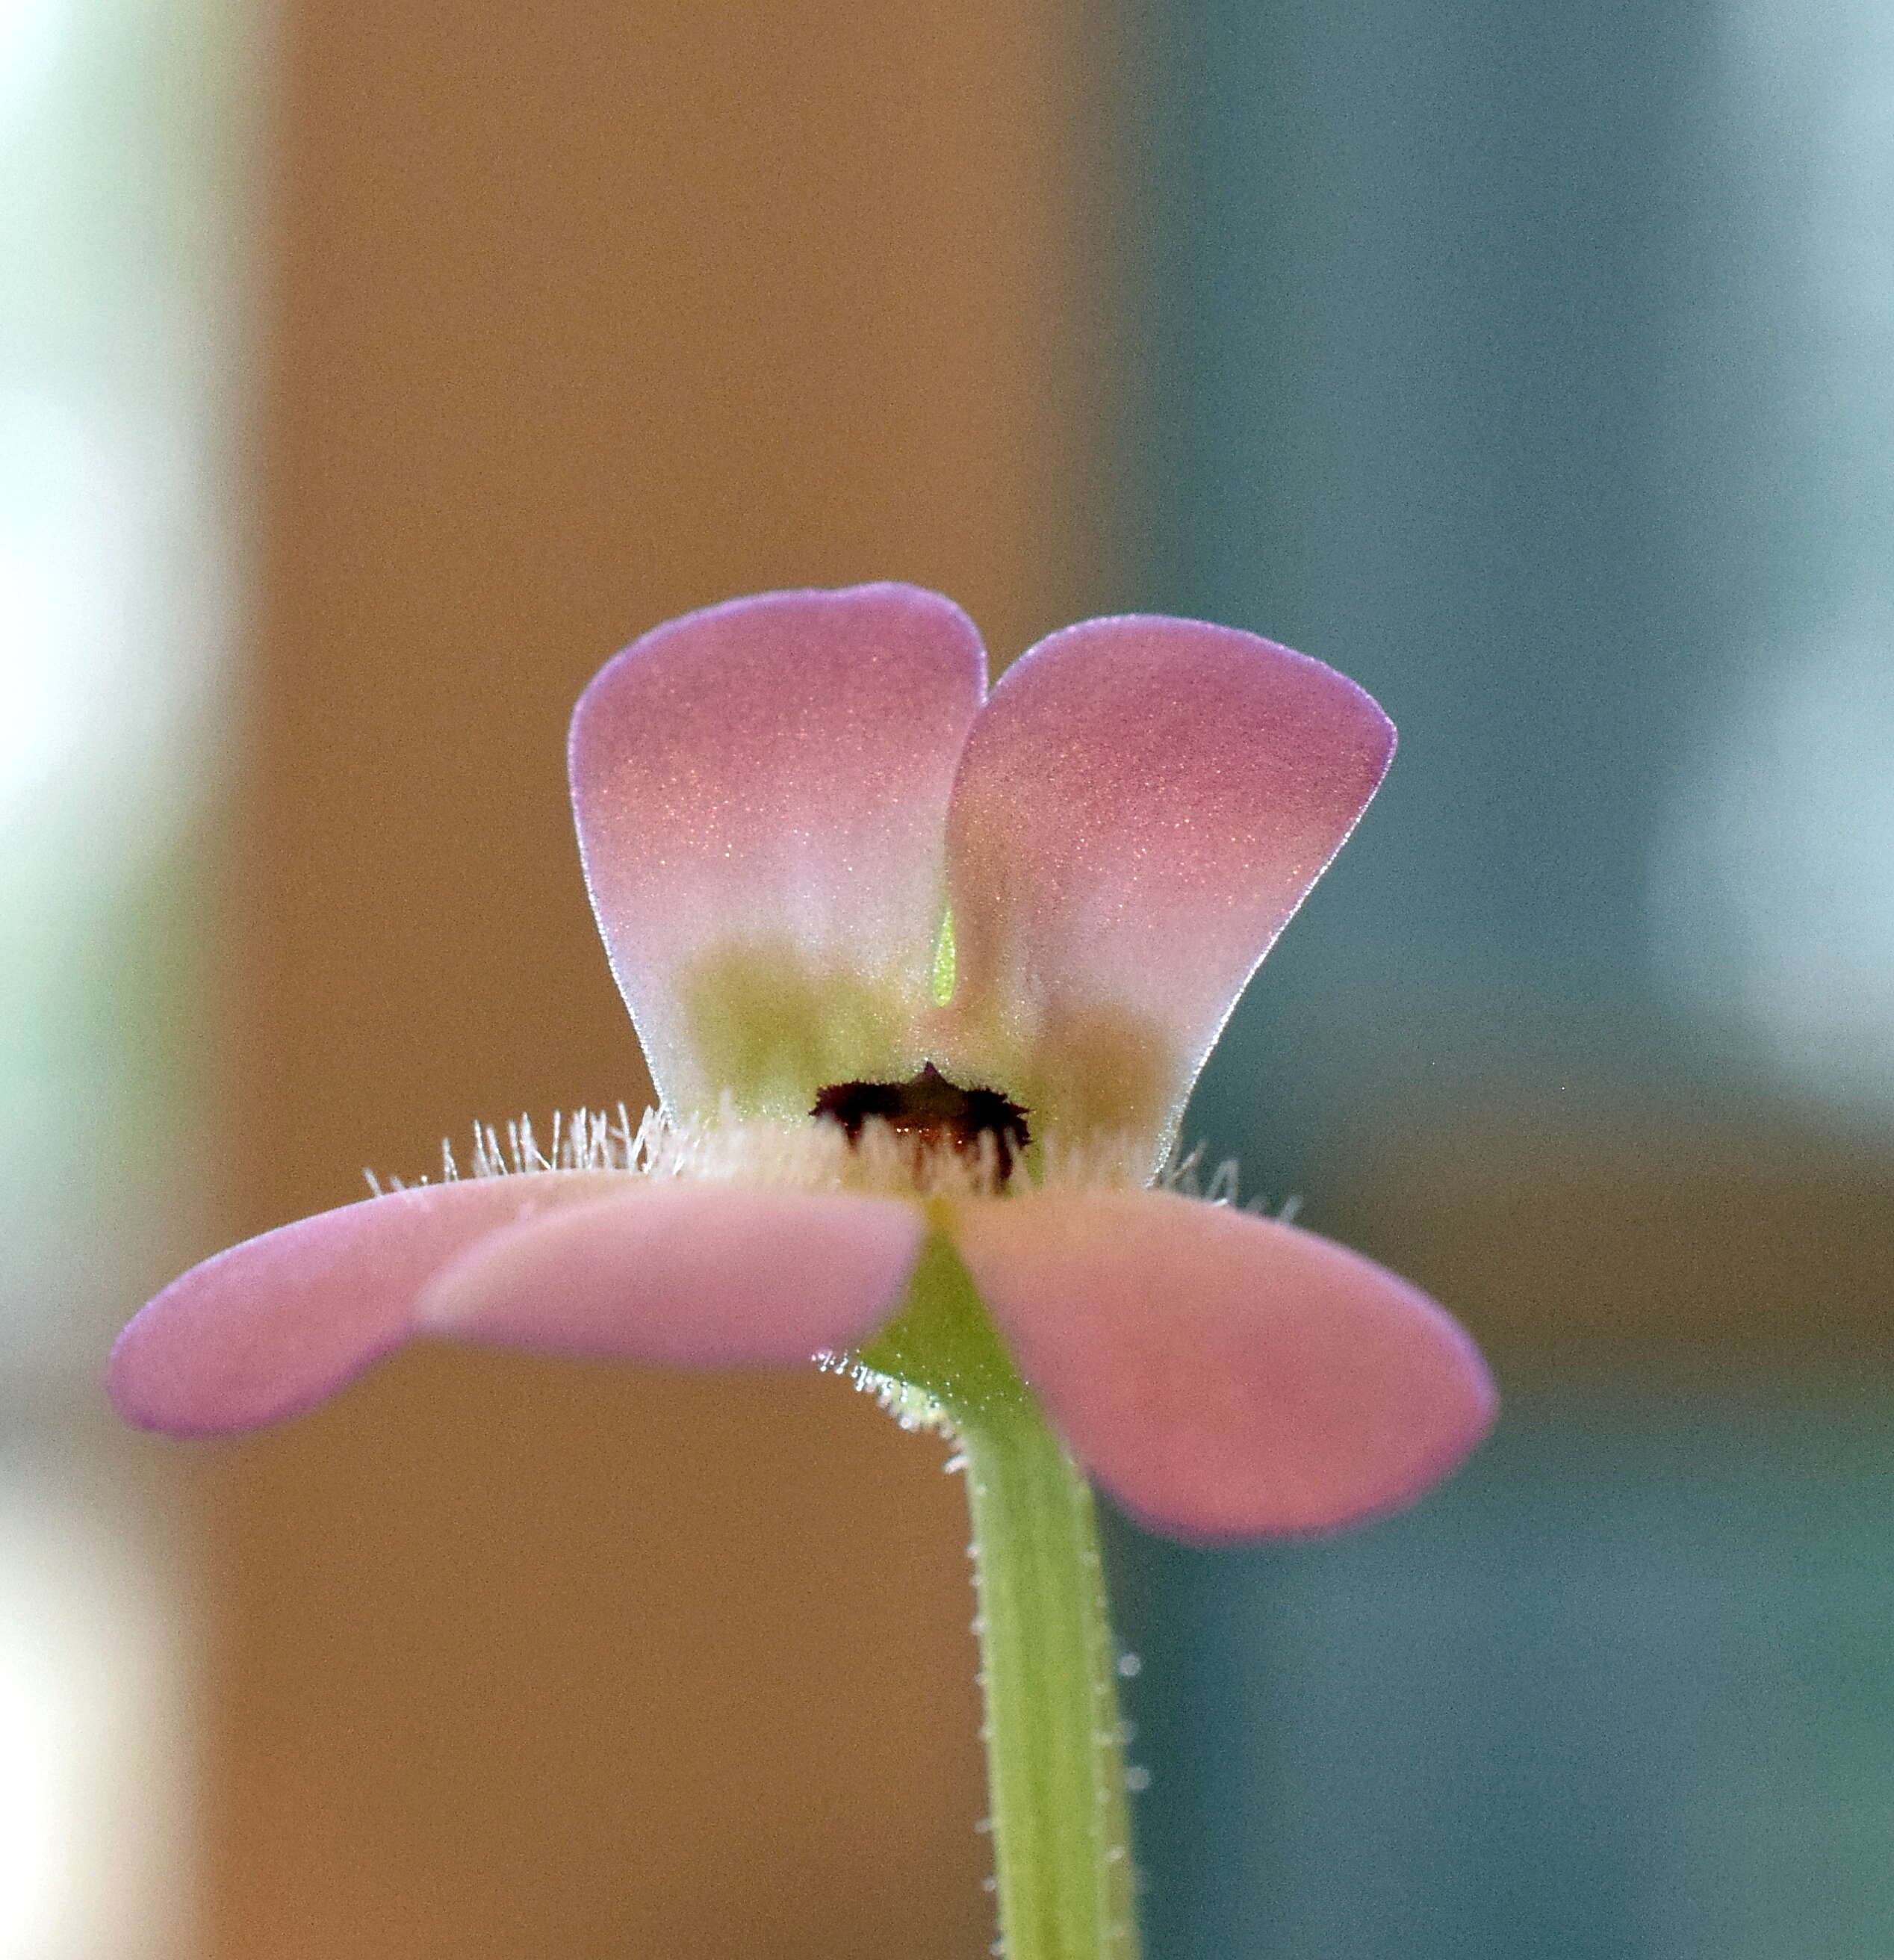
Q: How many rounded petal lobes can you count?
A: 5